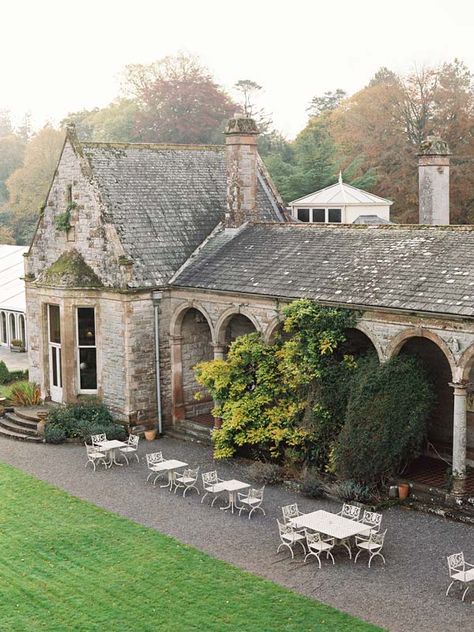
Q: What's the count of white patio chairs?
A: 14